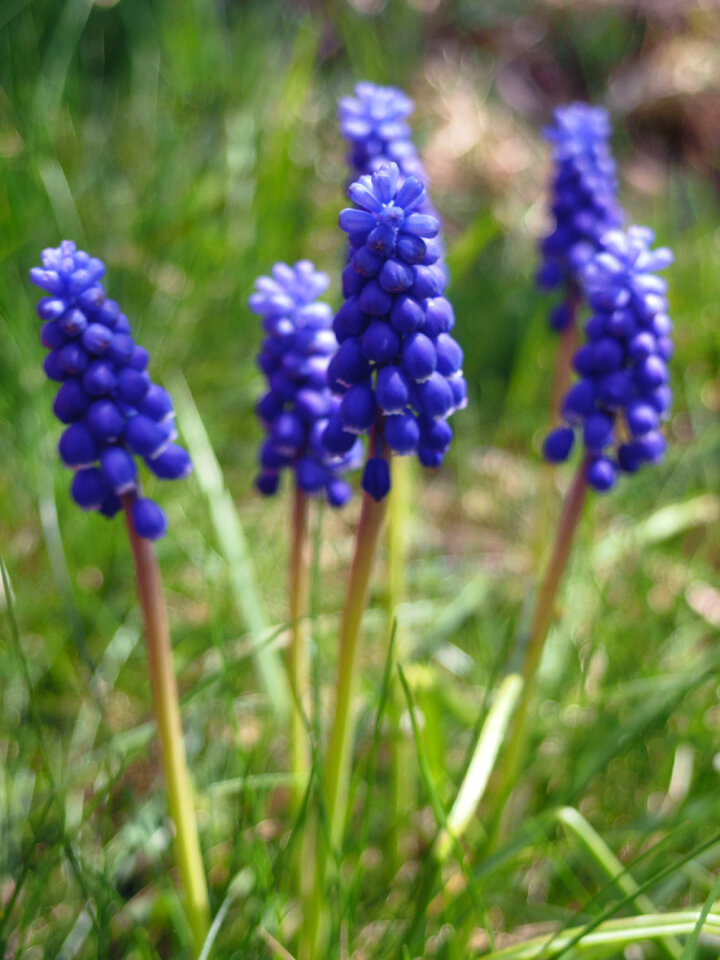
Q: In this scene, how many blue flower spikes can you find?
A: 6